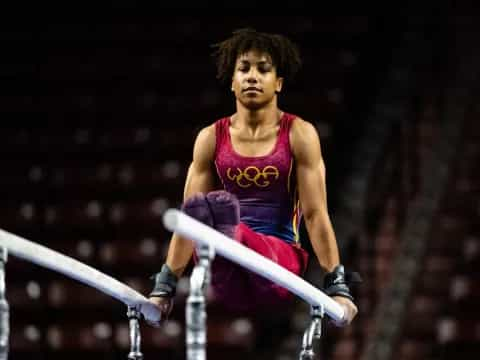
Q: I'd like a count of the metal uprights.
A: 4